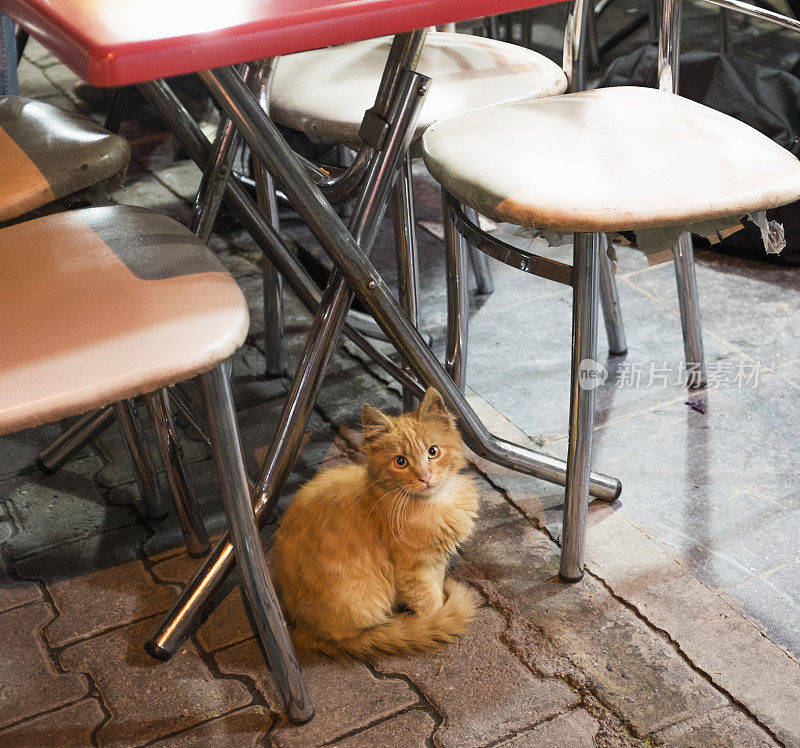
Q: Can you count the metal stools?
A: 4